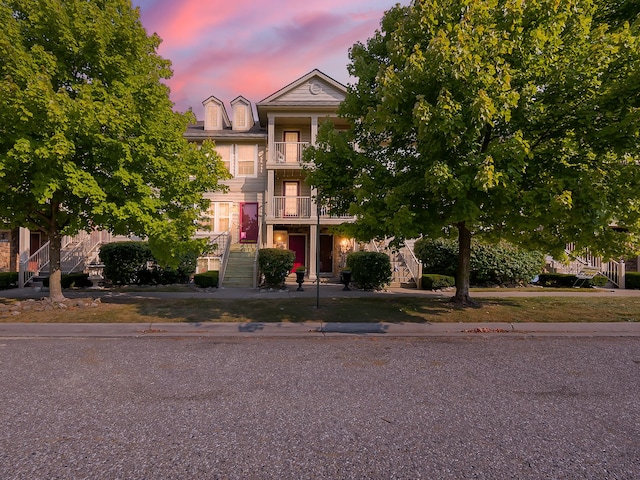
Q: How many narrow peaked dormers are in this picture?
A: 2